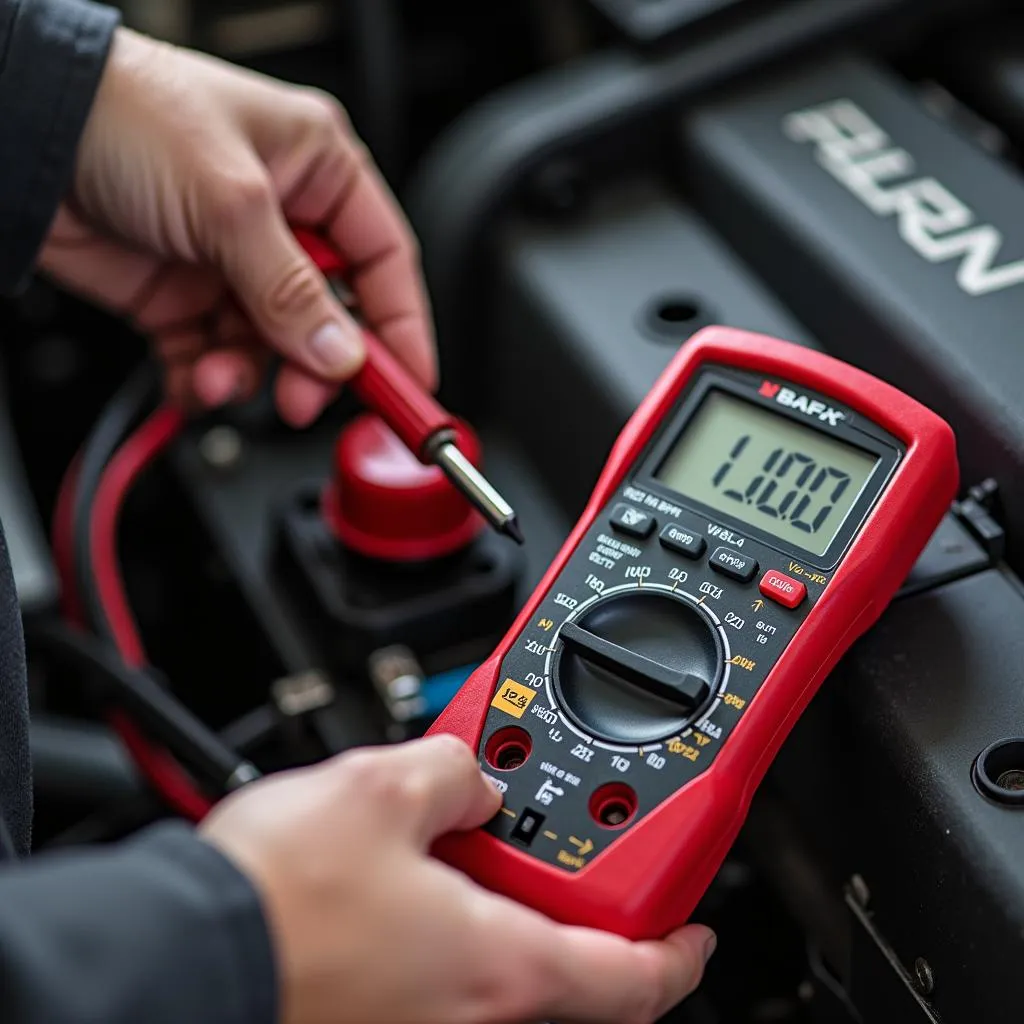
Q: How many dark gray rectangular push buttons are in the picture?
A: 3